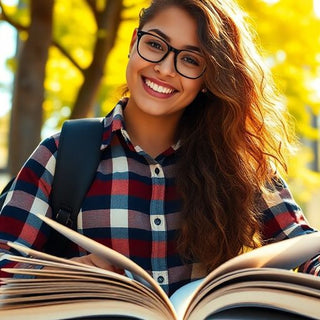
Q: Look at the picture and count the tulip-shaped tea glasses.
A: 0